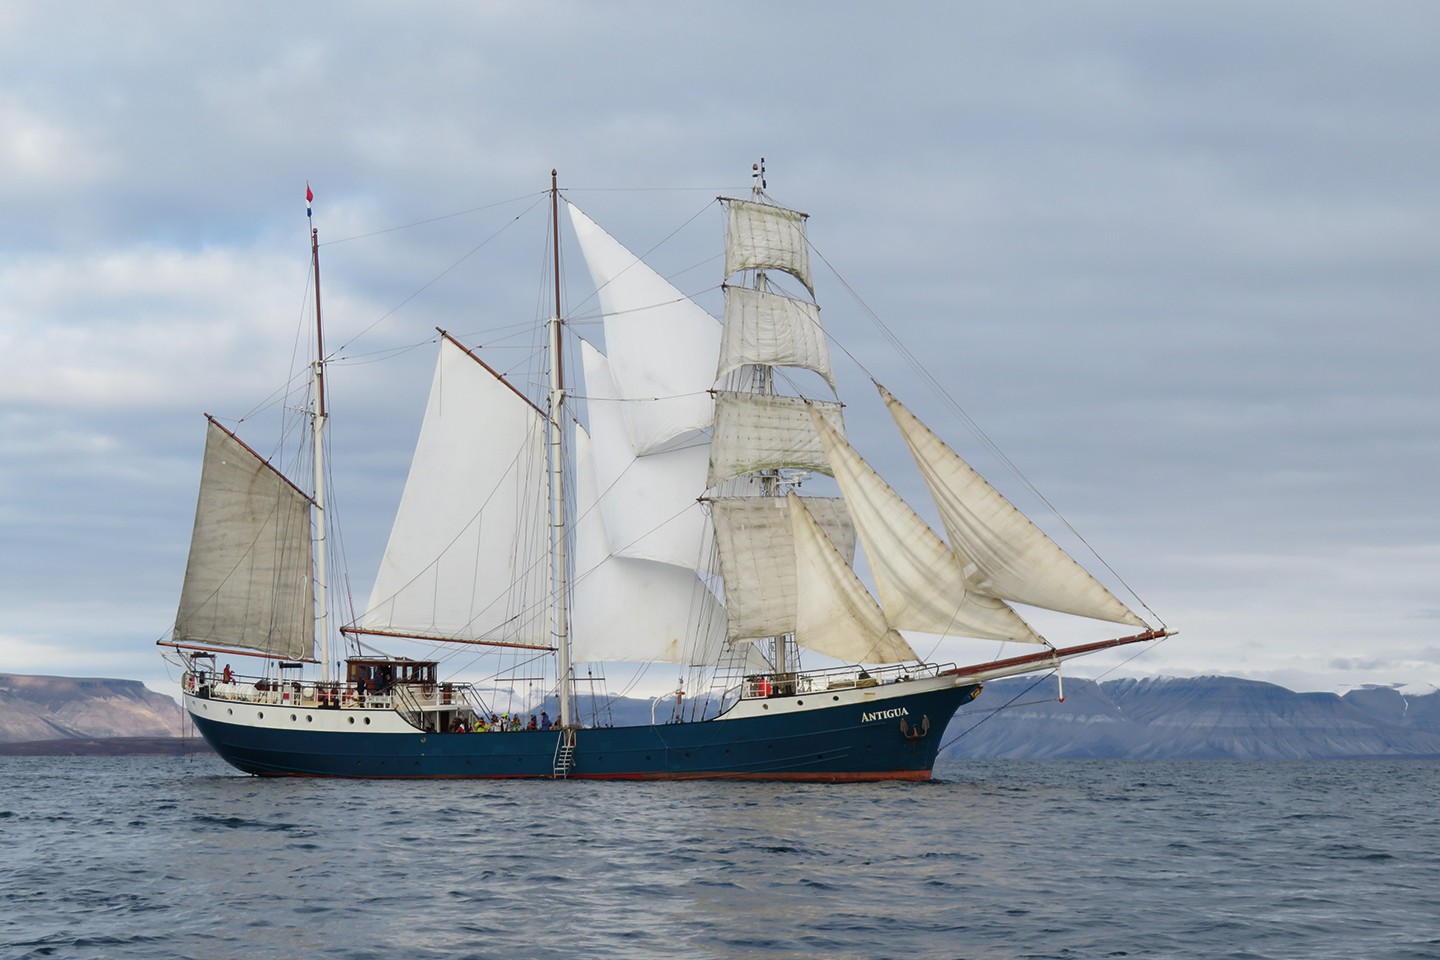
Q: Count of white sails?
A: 4